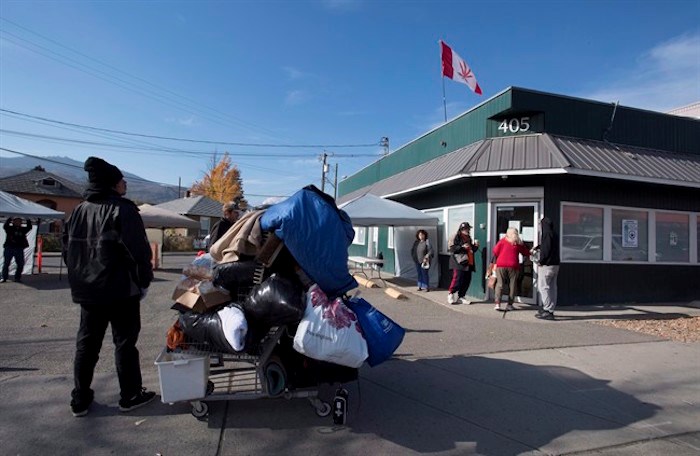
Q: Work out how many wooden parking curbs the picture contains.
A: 2